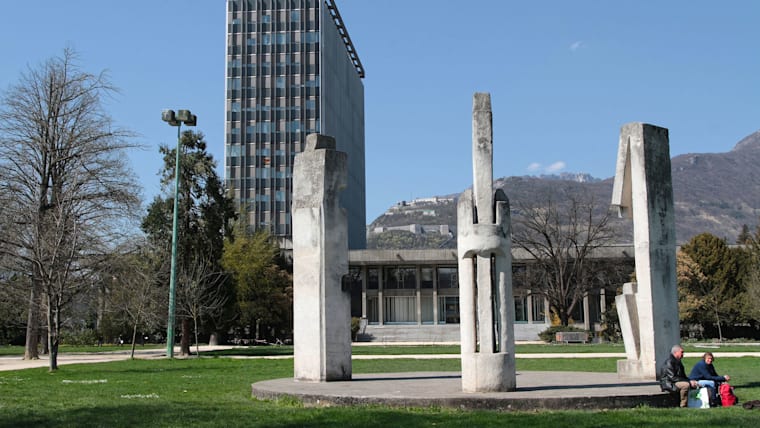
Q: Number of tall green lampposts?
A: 1